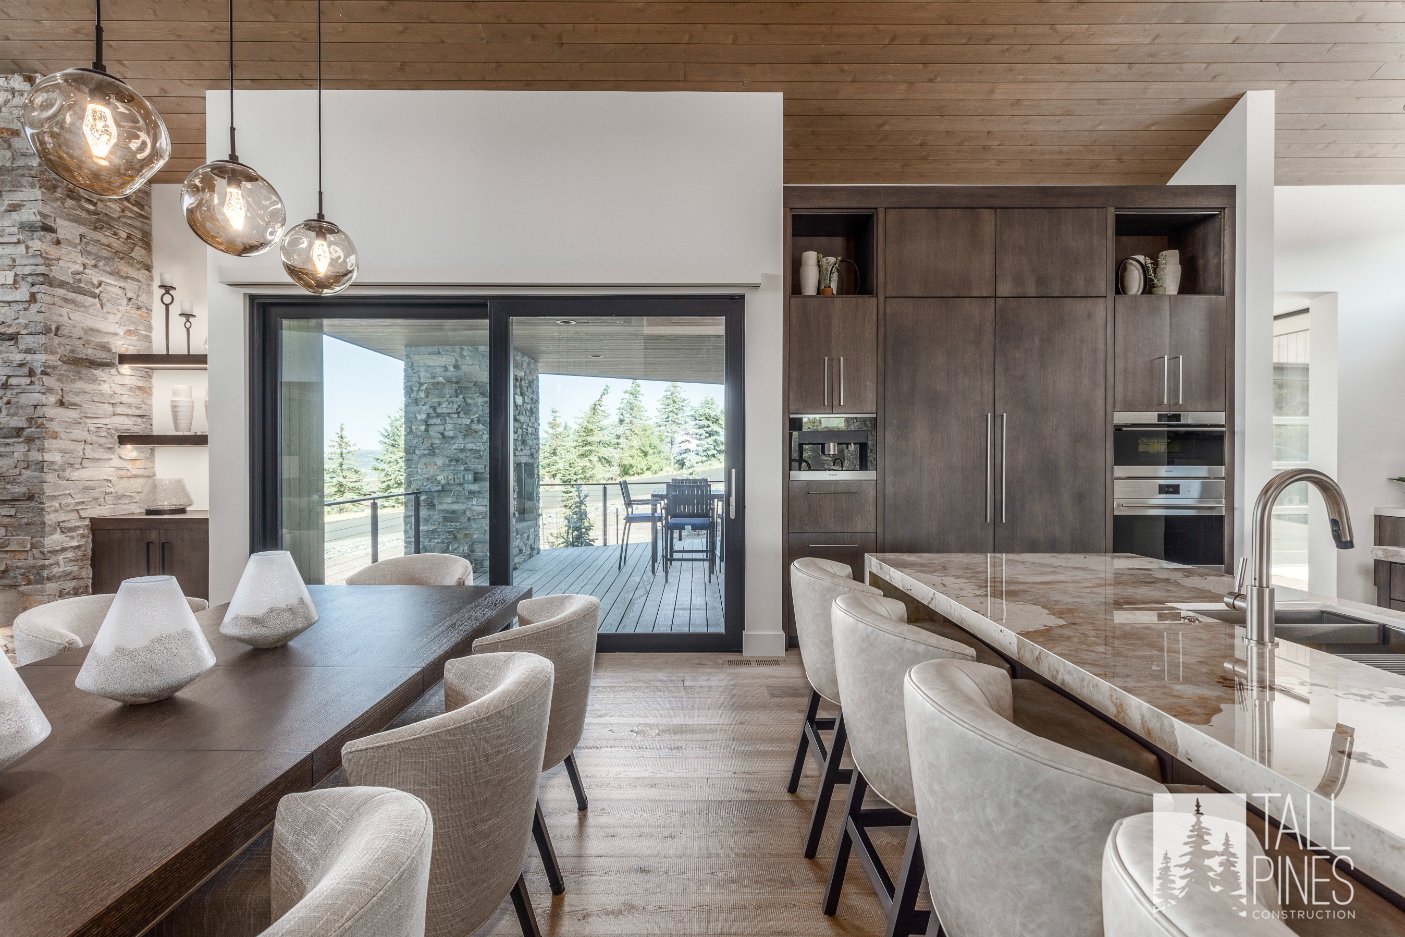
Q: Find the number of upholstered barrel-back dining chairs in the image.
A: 5